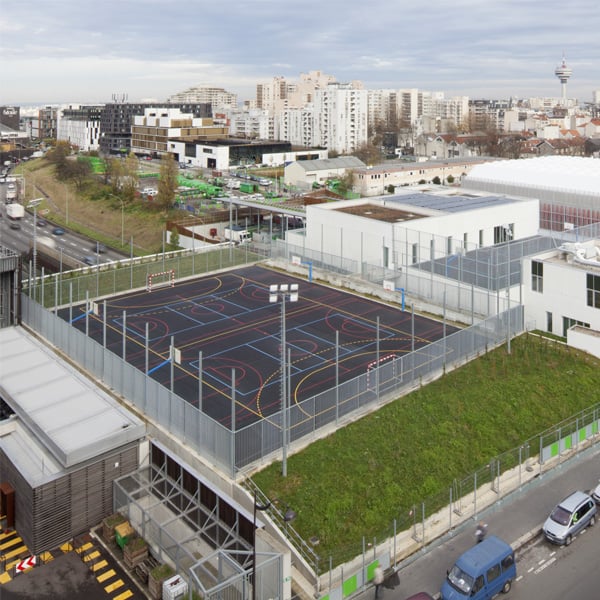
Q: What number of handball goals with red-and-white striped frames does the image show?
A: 2